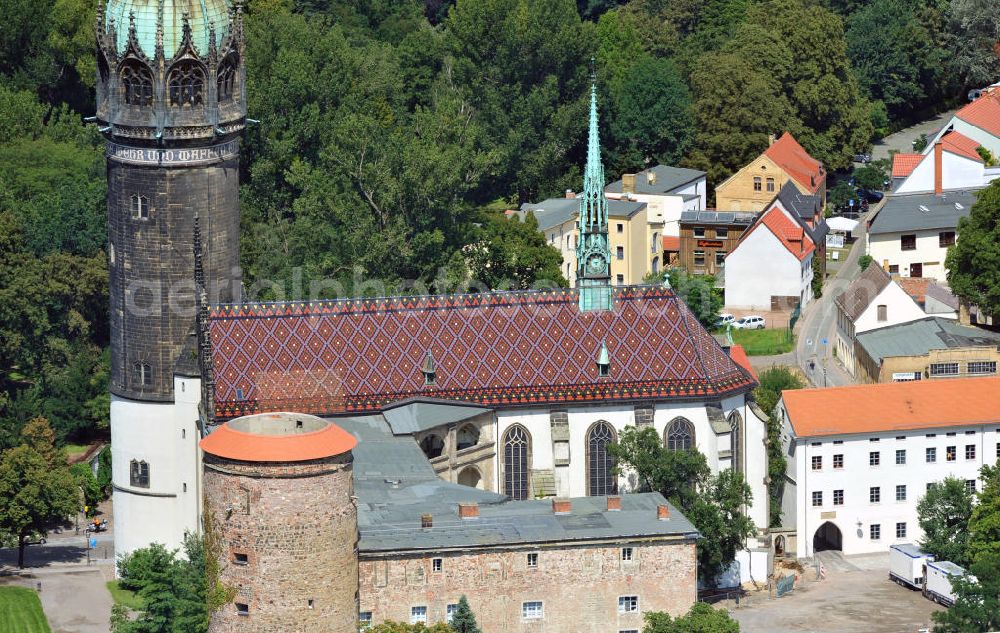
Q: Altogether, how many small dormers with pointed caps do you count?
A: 2